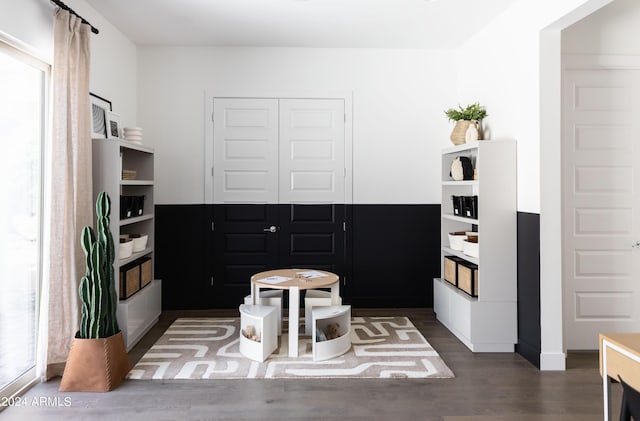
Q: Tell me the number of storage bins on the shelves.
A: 12